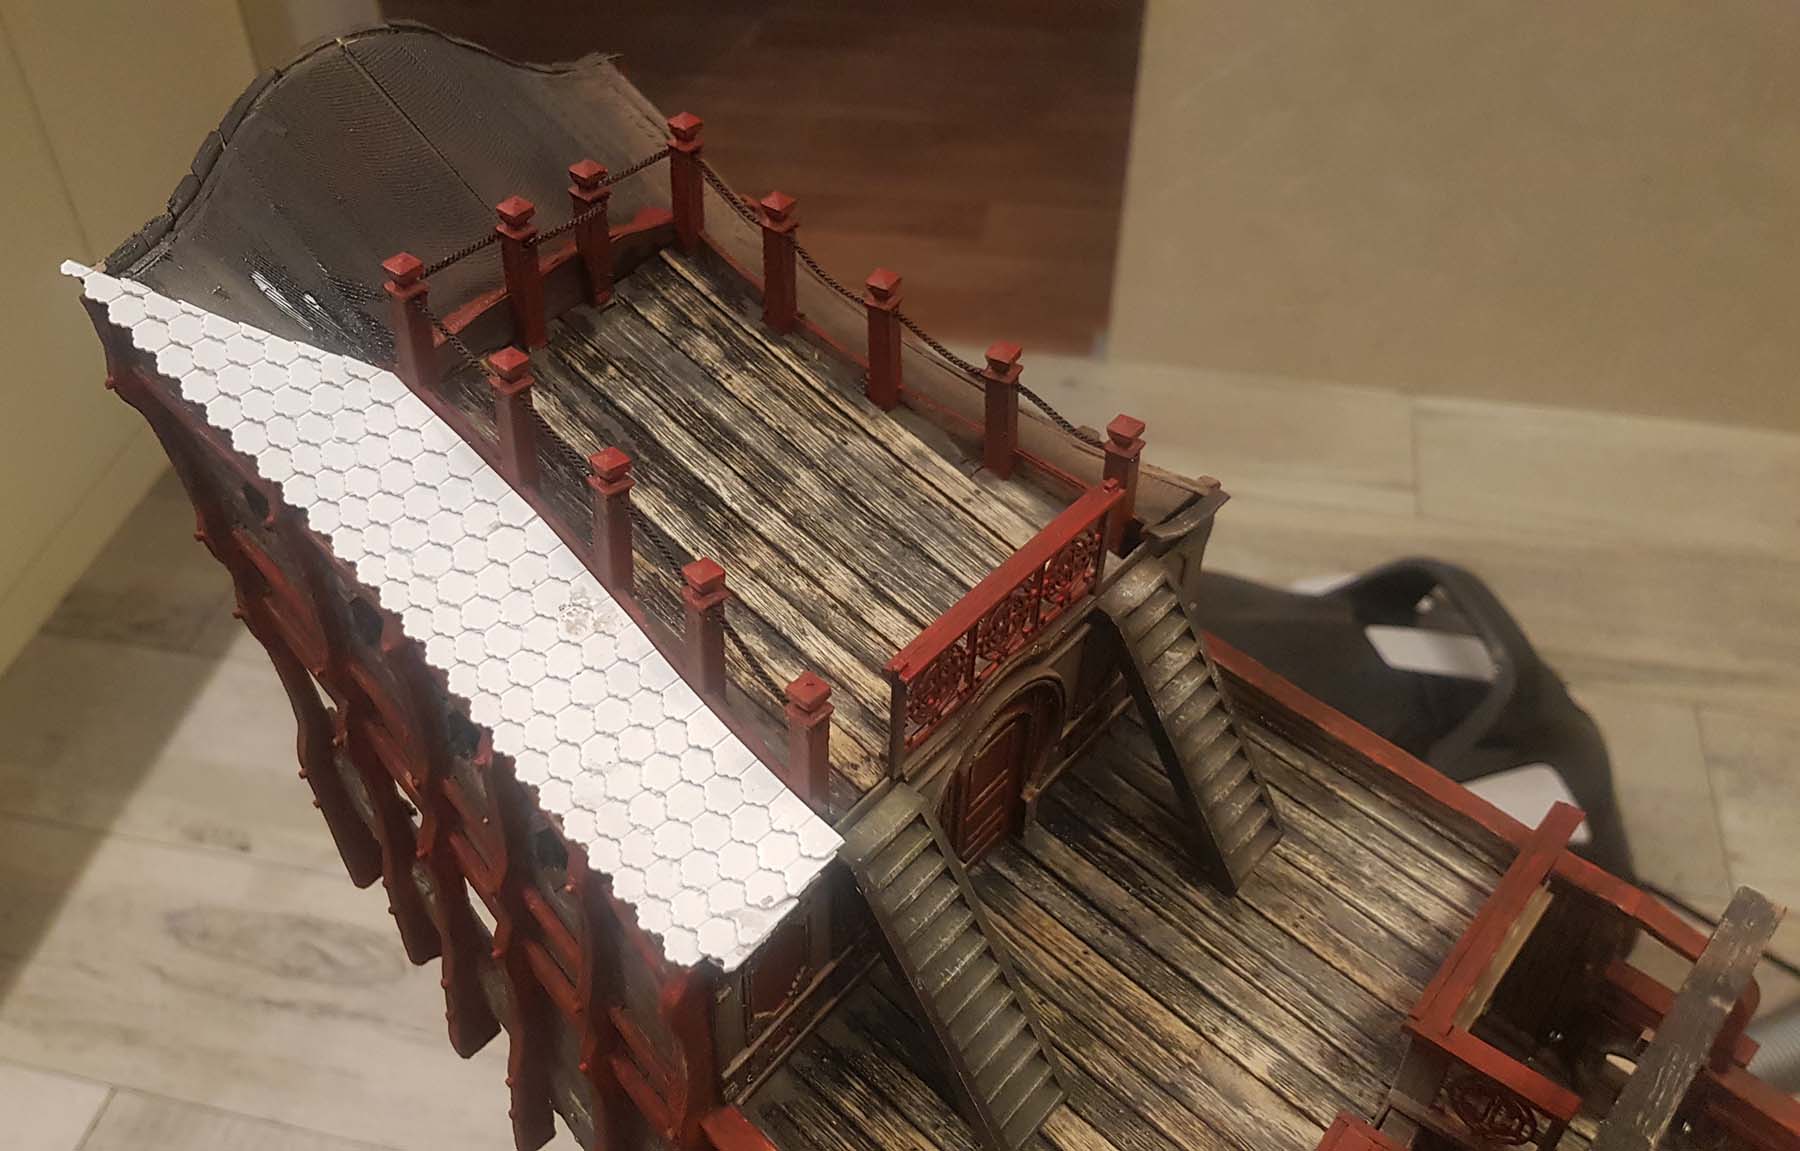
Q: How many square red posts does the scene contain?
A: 12